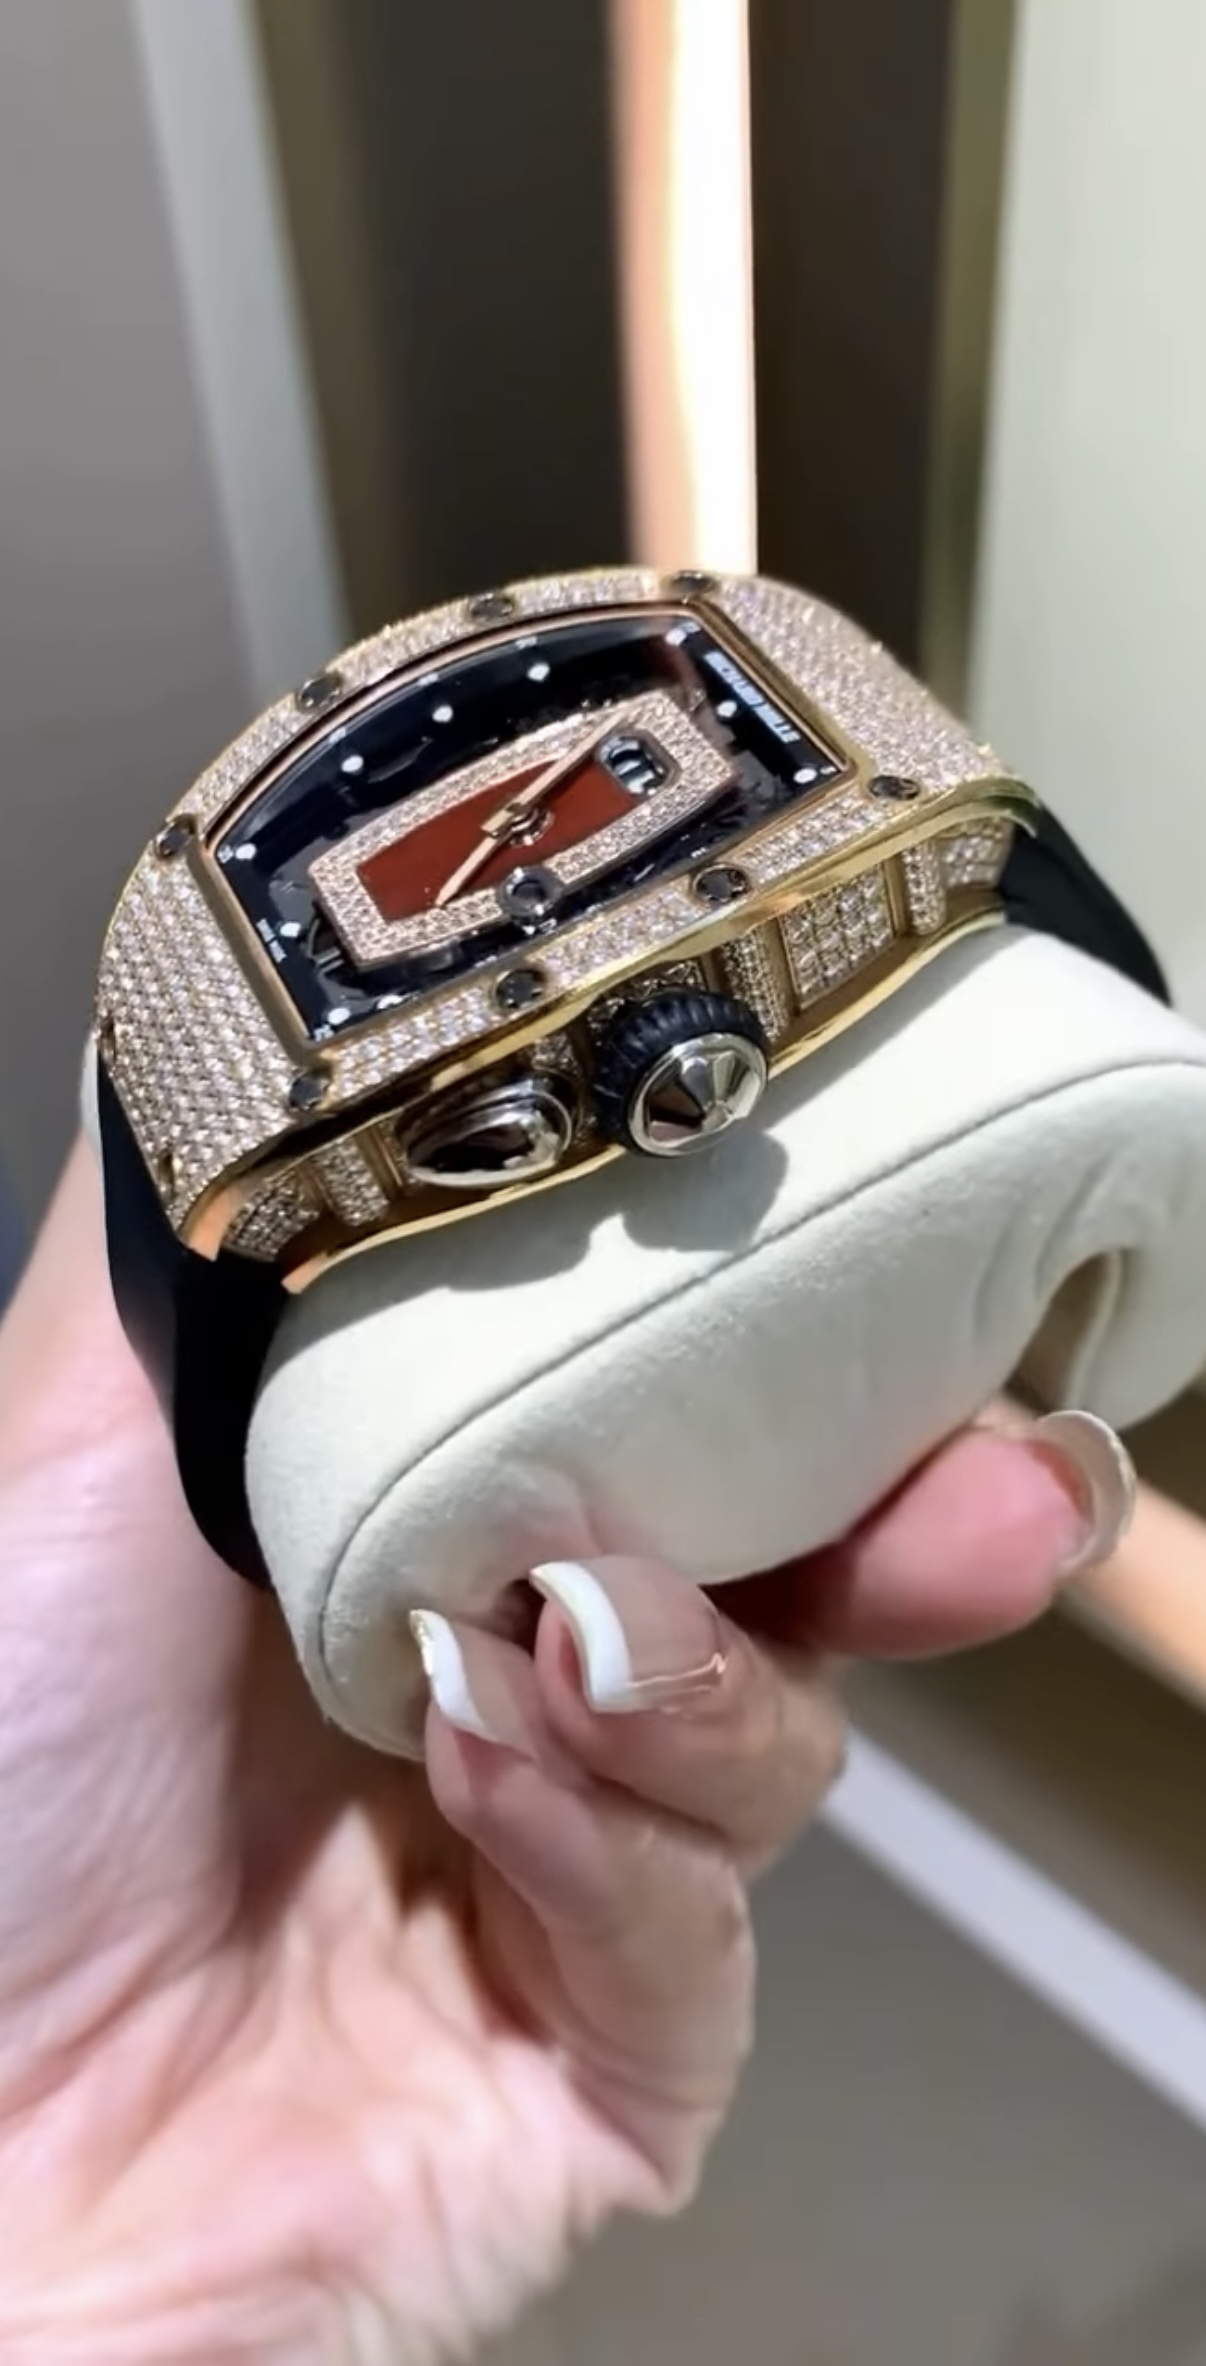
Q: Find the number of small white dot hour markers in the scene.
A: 9